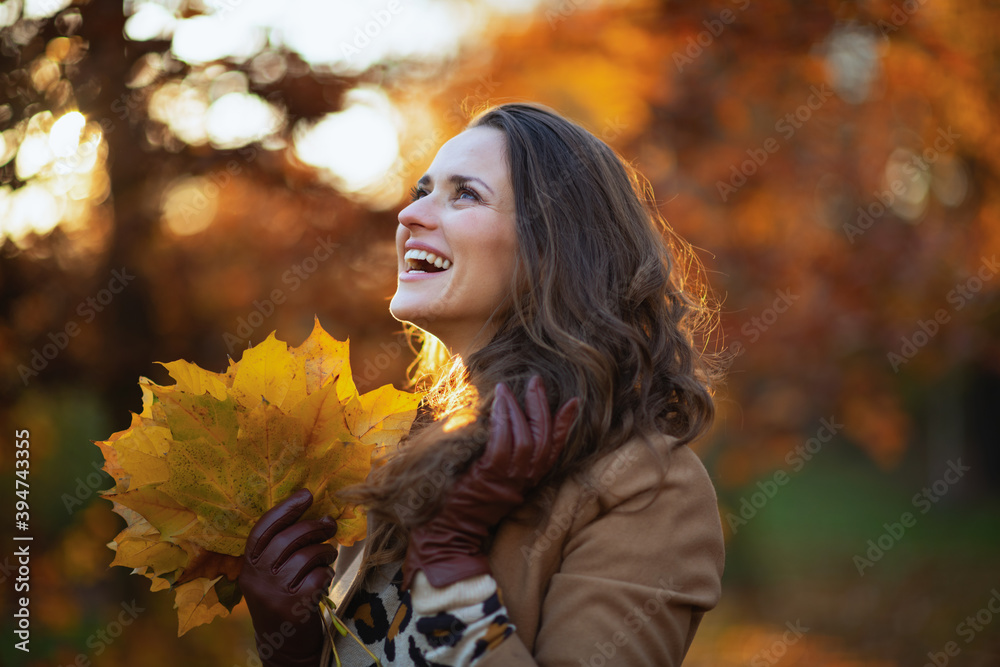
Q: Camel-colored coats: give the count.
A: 1